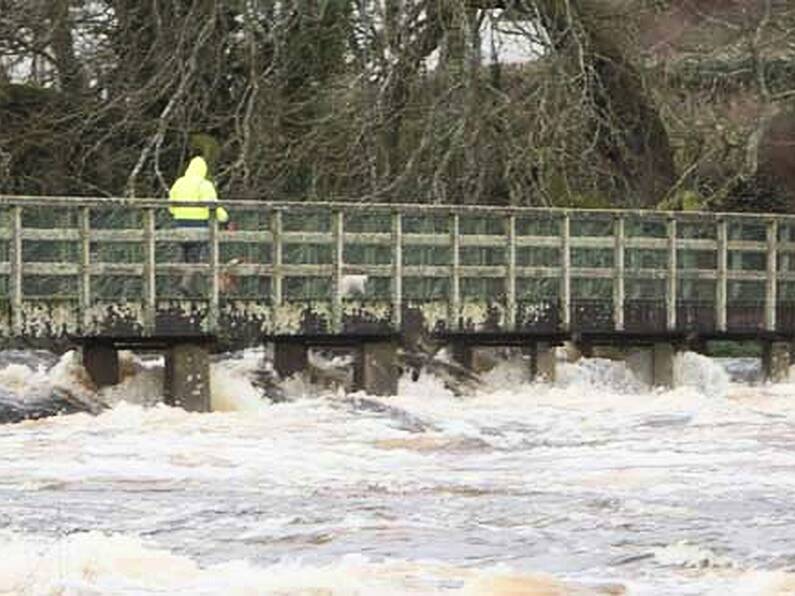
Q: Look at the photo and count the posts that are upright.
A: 14